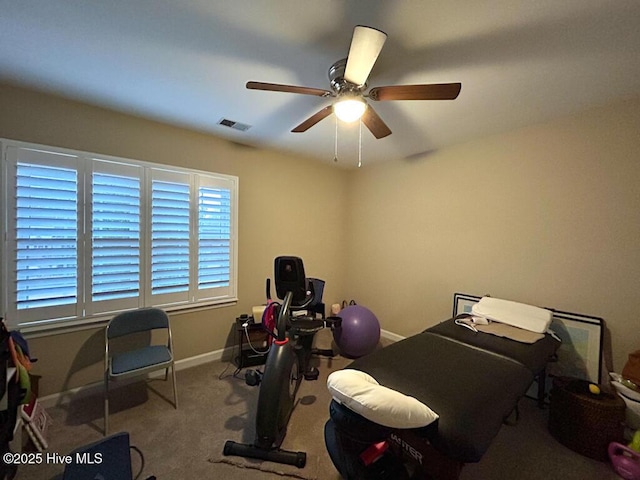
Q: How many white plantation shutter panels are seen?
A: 4